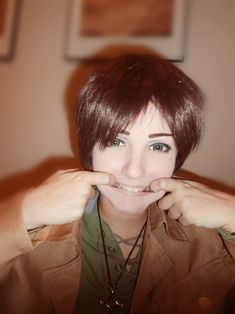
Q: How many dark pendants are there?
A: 1